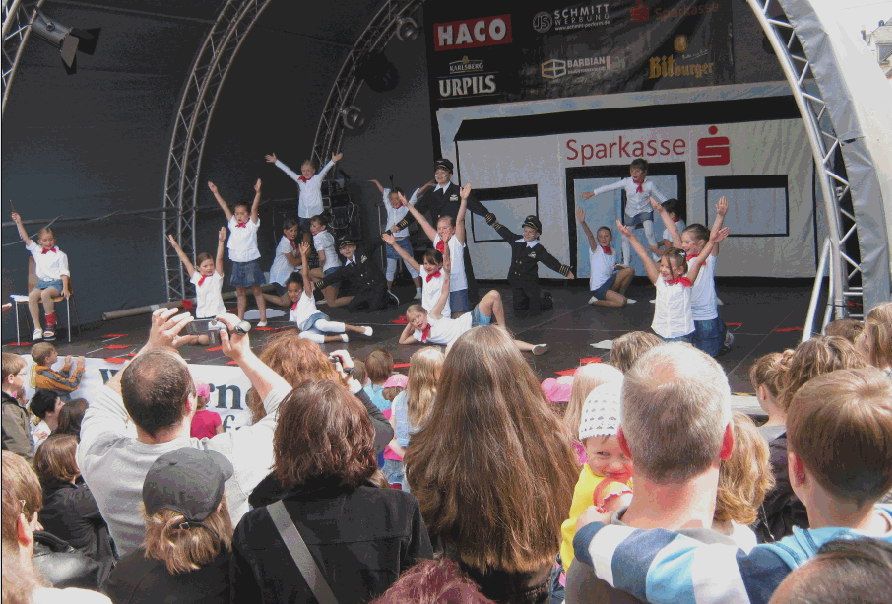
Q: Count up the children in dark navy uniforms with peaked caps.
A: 3